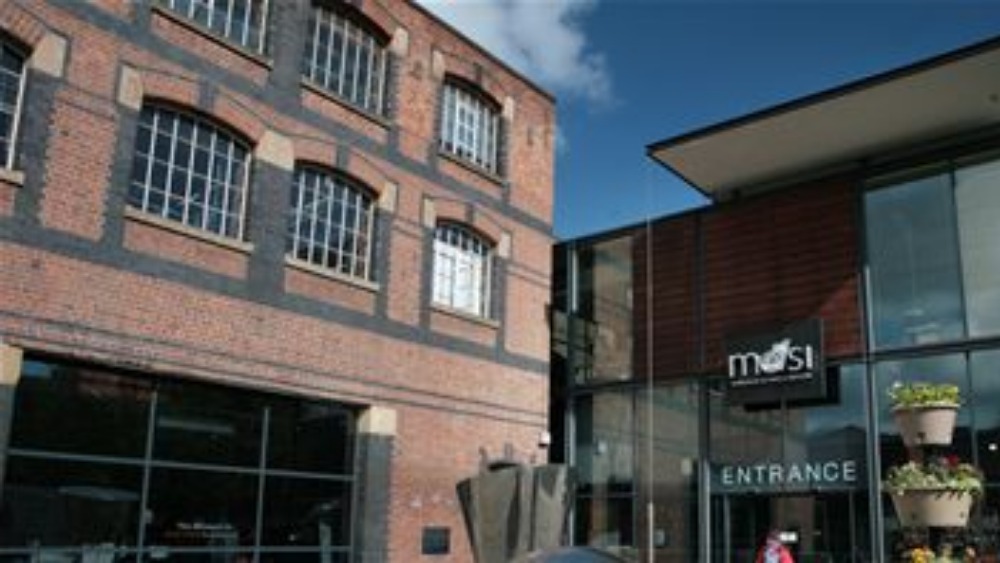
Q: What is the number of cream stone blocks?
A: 11